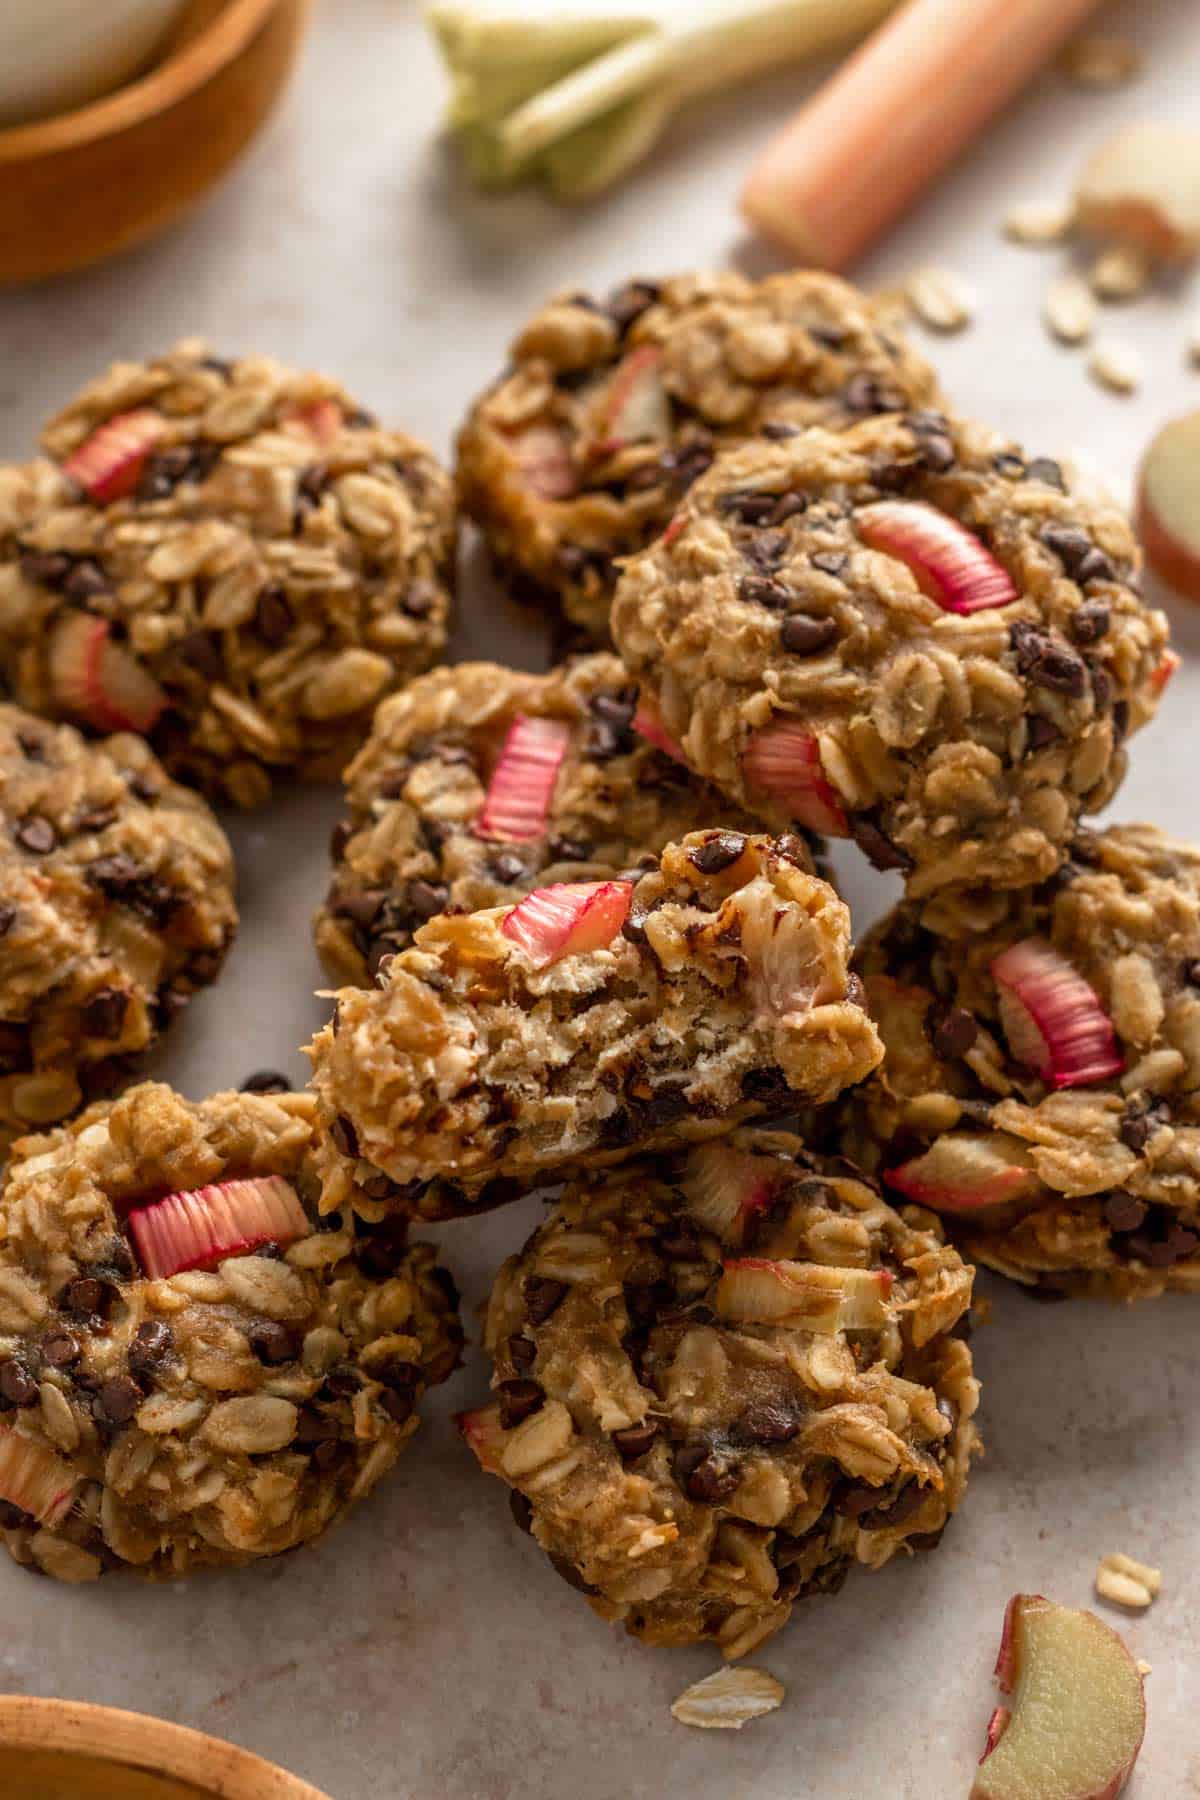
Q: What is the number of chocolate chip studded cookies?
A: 9